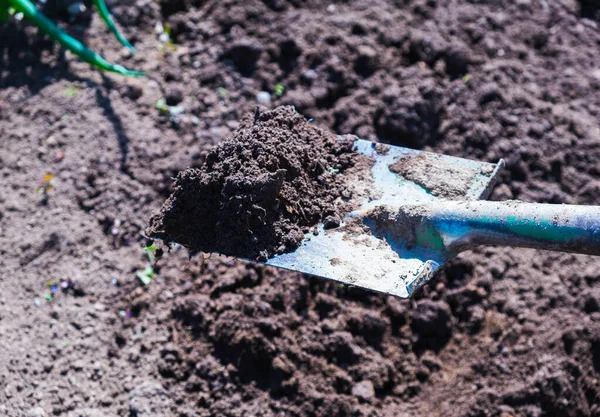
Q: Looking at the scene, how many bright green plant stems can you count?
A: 2